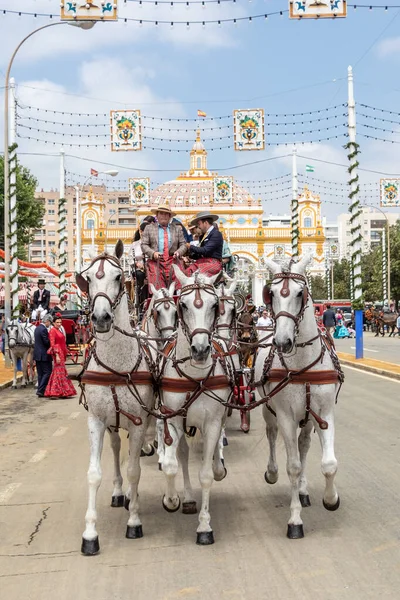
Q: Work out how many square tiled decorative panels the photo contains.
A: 7